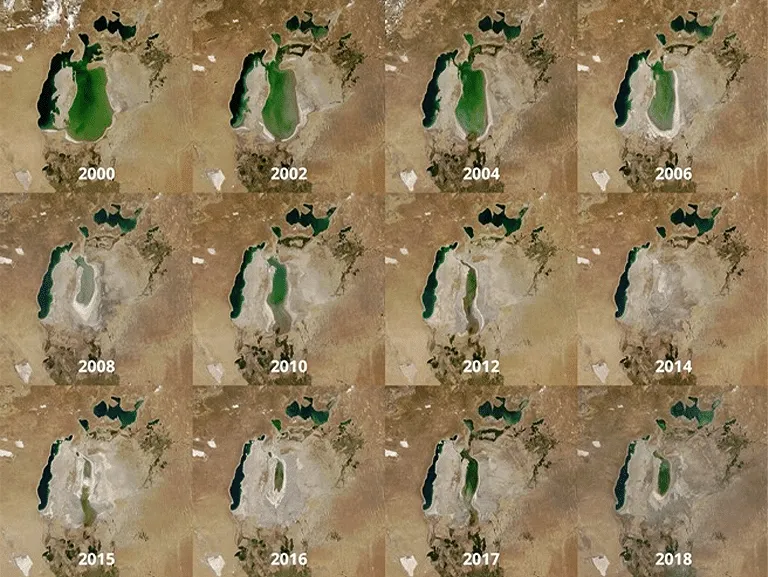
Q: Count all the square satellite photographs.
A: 12